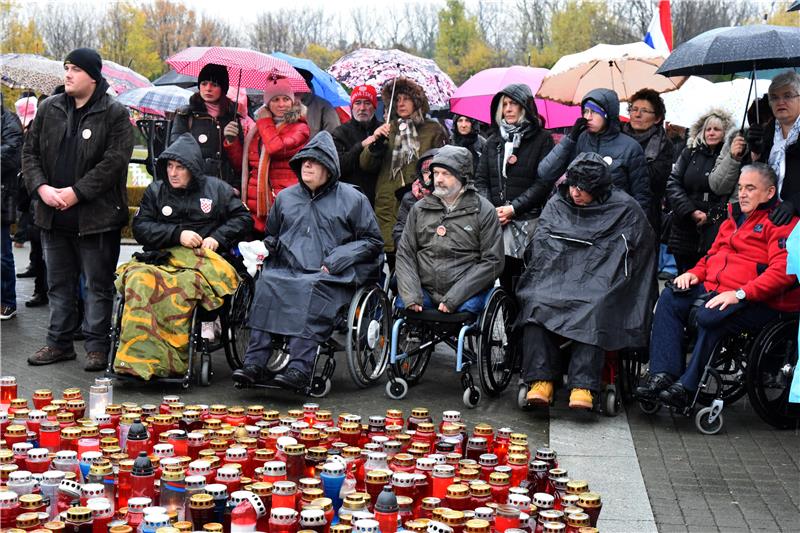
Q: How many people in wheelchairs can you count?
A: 5